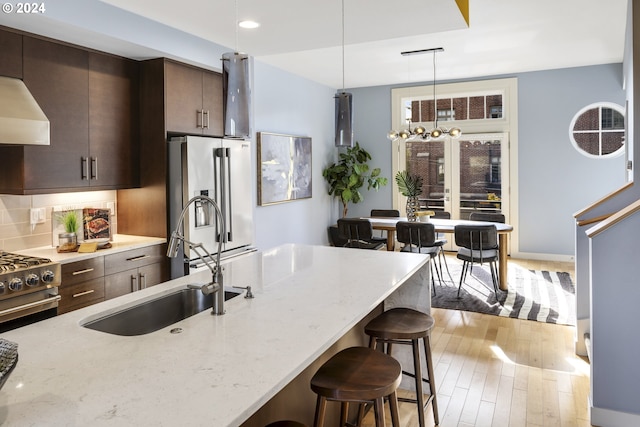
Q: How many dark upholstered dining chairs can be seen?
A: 6